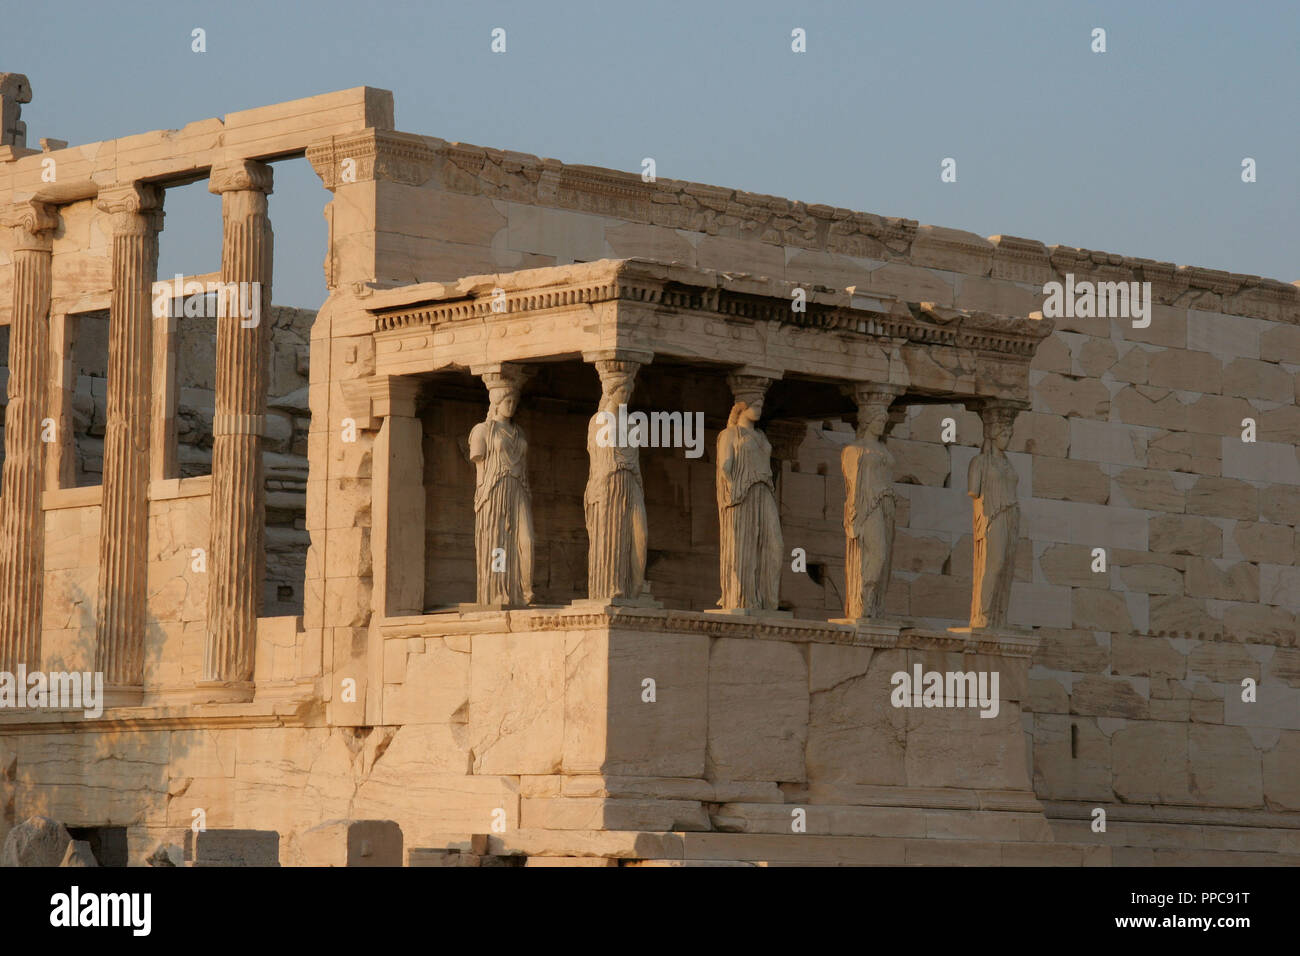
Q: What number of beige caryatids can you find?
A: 5